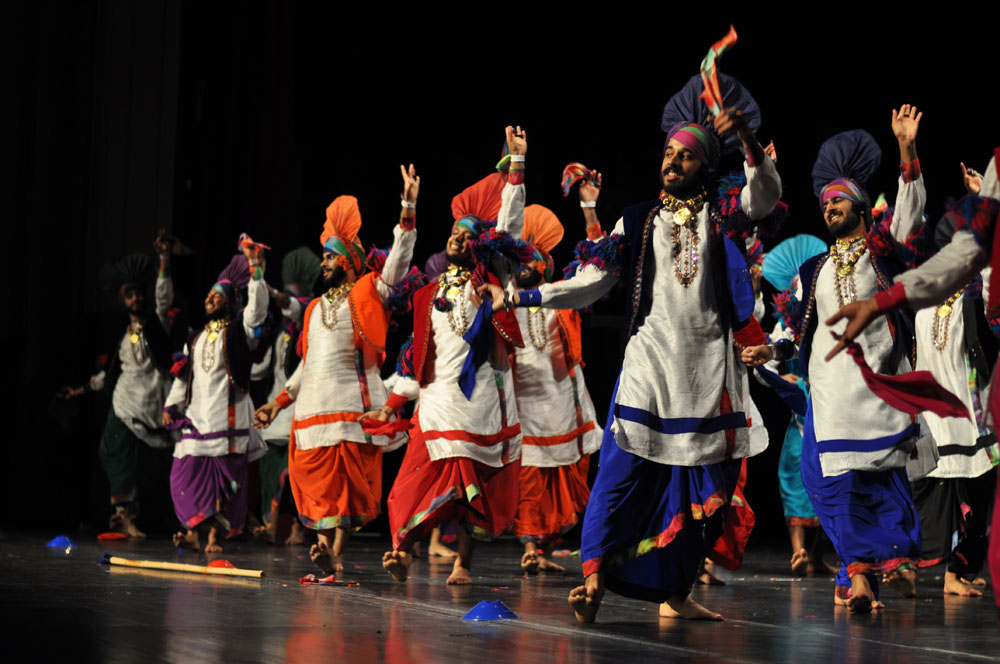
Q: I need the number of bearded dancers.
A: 7